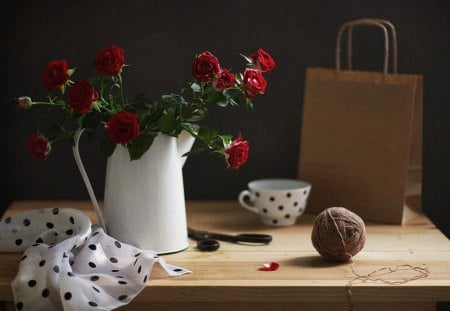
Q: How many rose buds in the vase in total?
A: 11